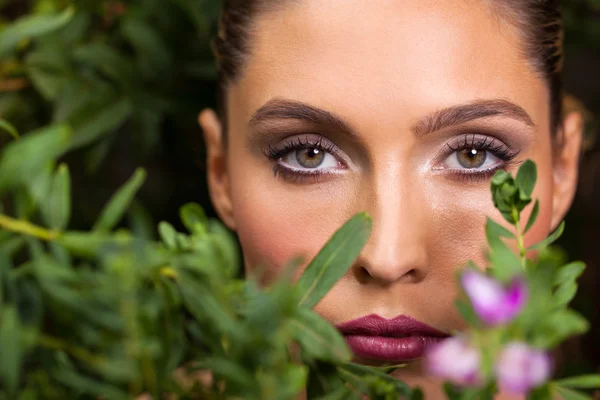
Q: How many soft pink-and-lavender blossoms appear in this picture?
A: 3